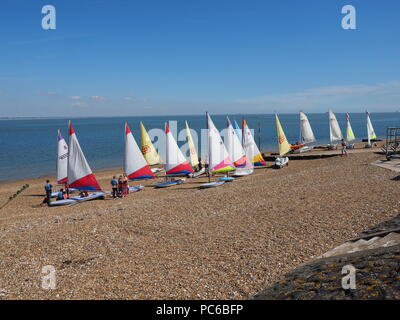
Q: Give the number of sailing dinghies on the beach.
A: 15